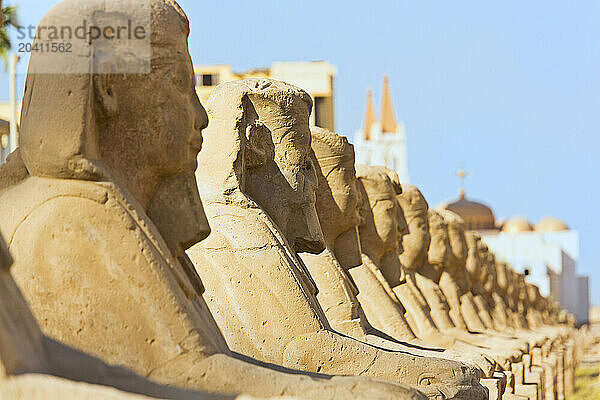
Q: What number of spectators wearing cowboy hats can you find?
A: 0